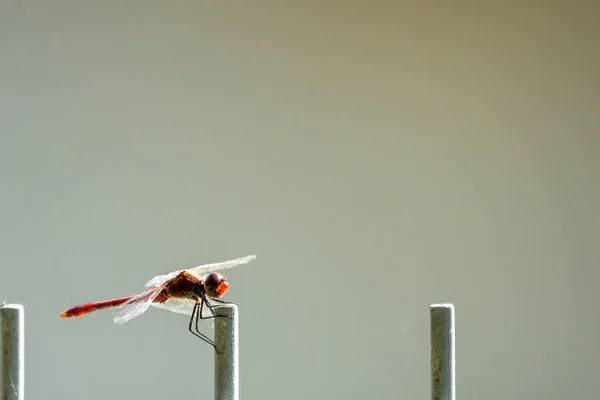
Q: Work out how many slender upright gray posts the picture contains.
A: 3